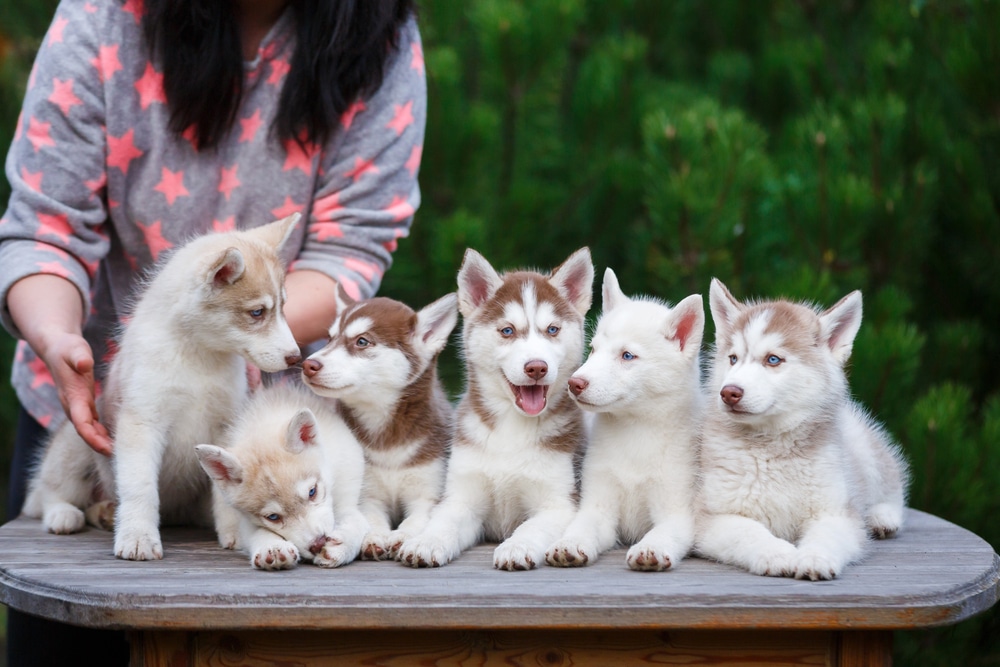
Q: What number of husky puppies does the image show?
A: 6